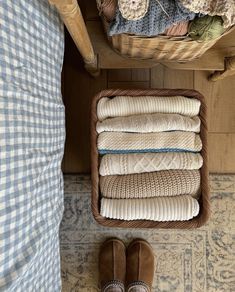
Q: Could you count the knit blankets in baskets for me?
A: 6